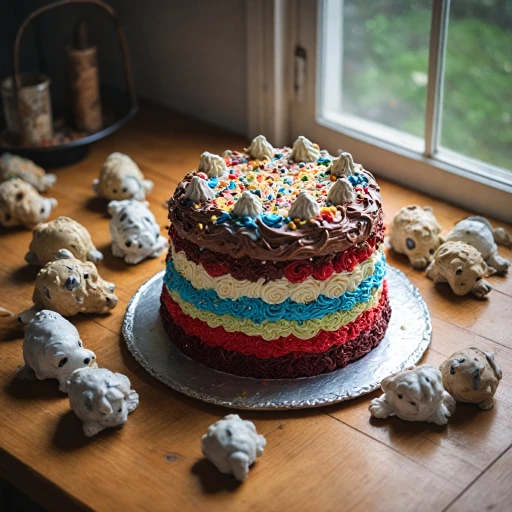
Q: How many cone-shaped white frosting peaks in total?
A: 8